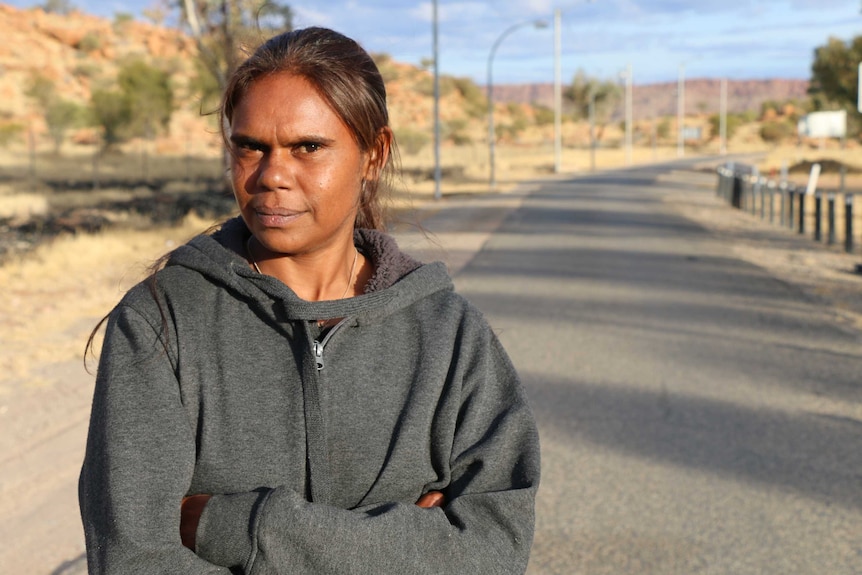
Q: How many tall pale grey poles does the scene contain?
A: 4